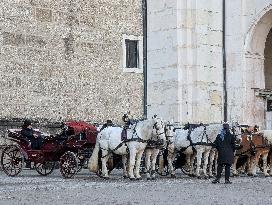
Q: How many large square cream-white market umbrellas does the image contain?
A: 0